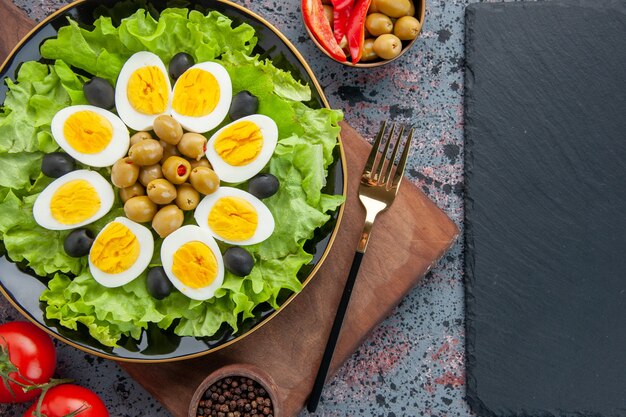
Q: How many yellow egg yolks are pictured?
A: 8